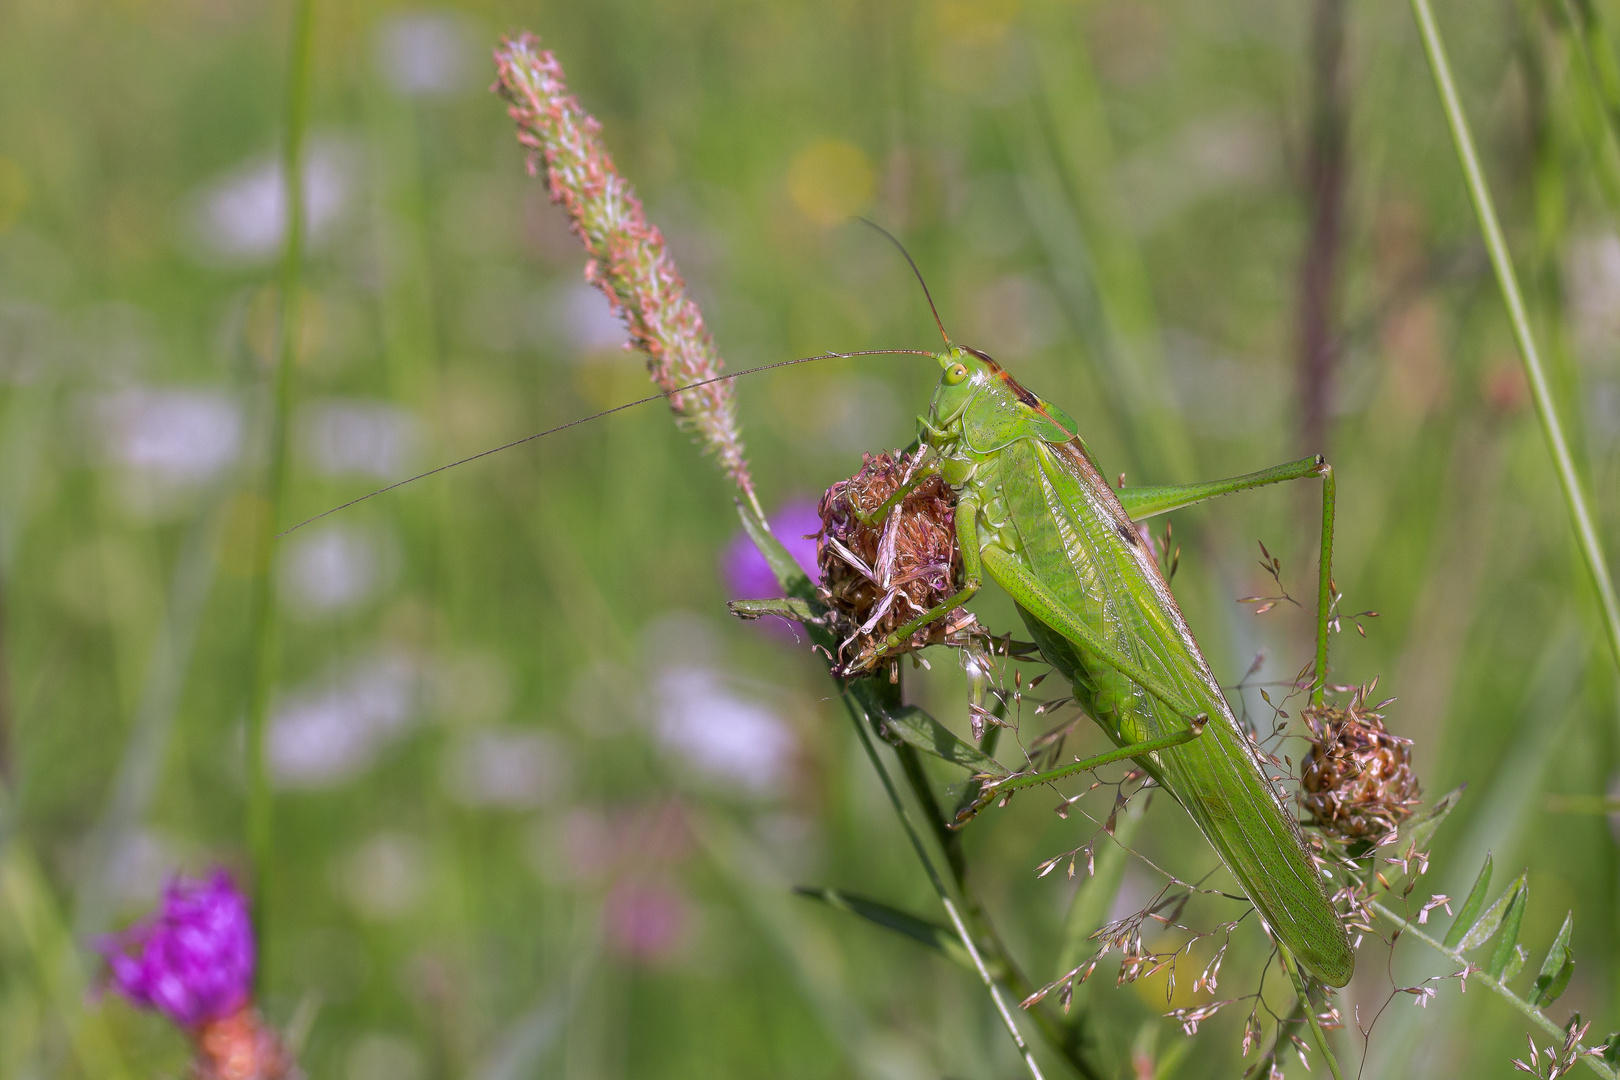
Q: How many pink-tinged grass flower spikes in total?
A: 1